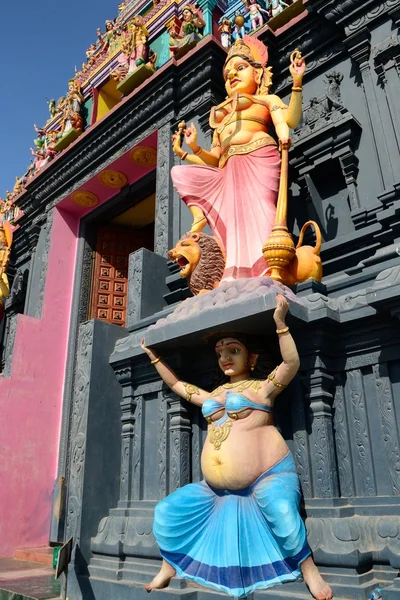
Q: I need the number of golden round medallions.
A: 3